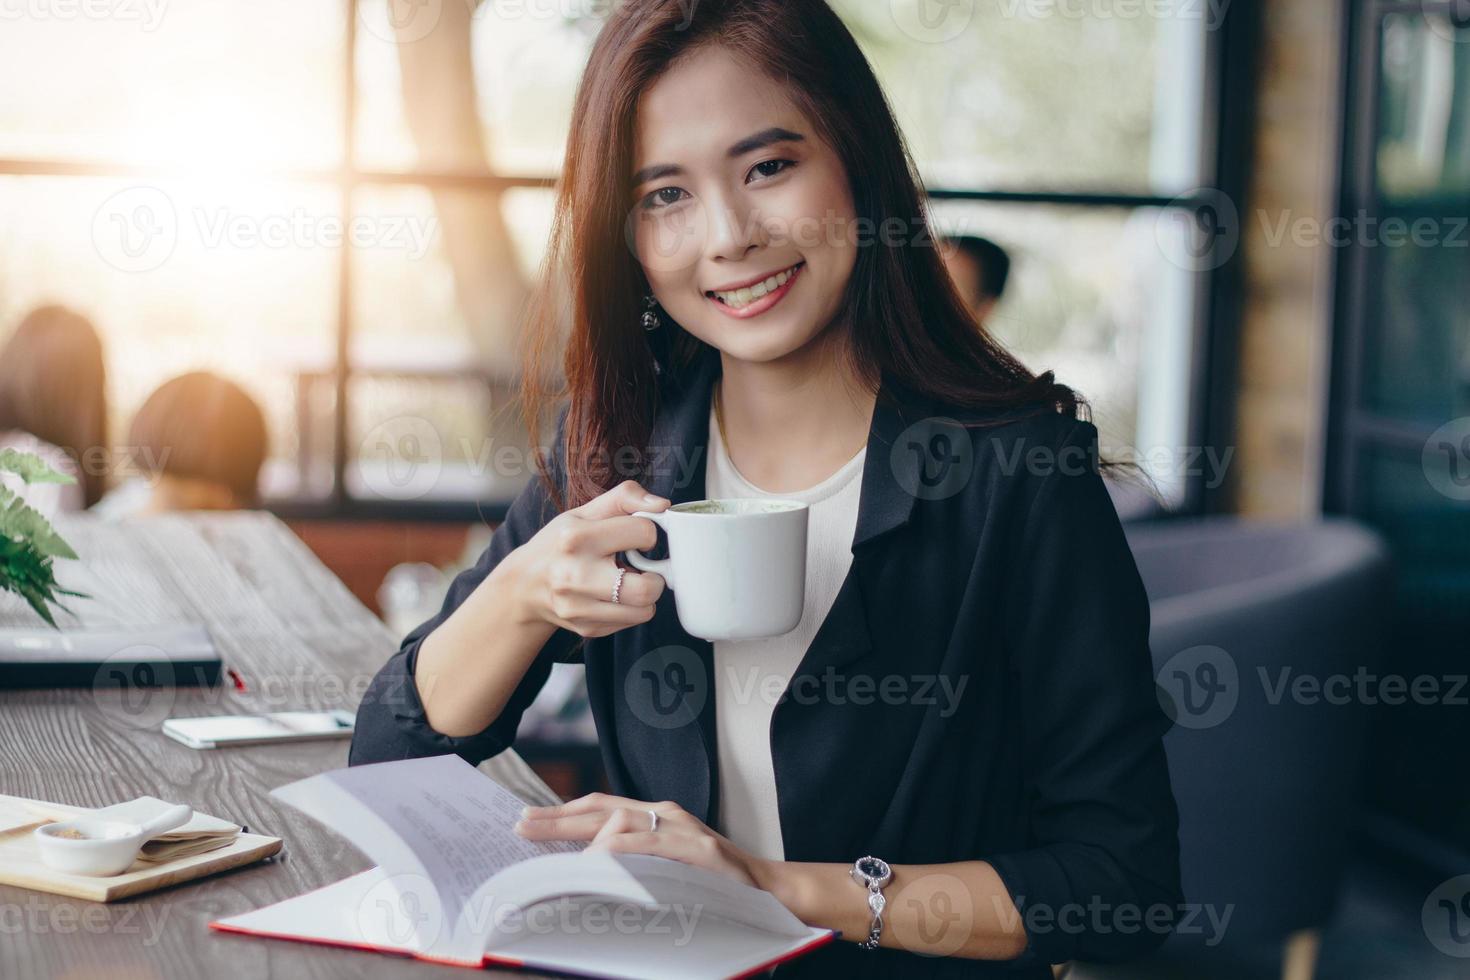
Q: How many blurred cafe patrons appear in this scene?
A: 3